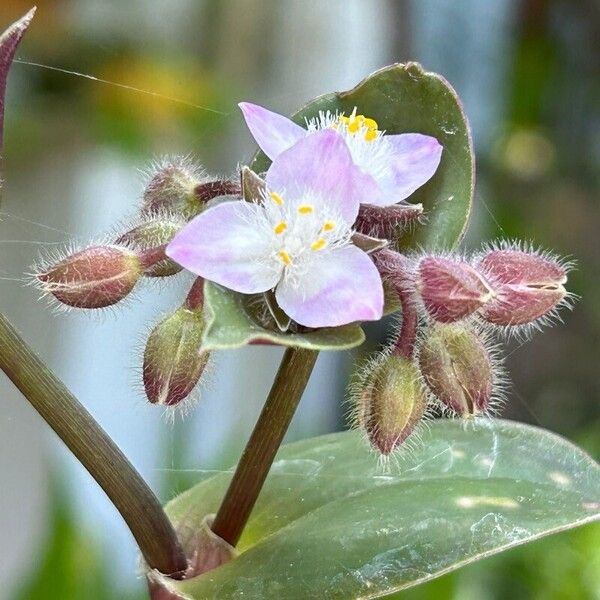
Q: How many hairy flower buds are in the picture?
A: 8